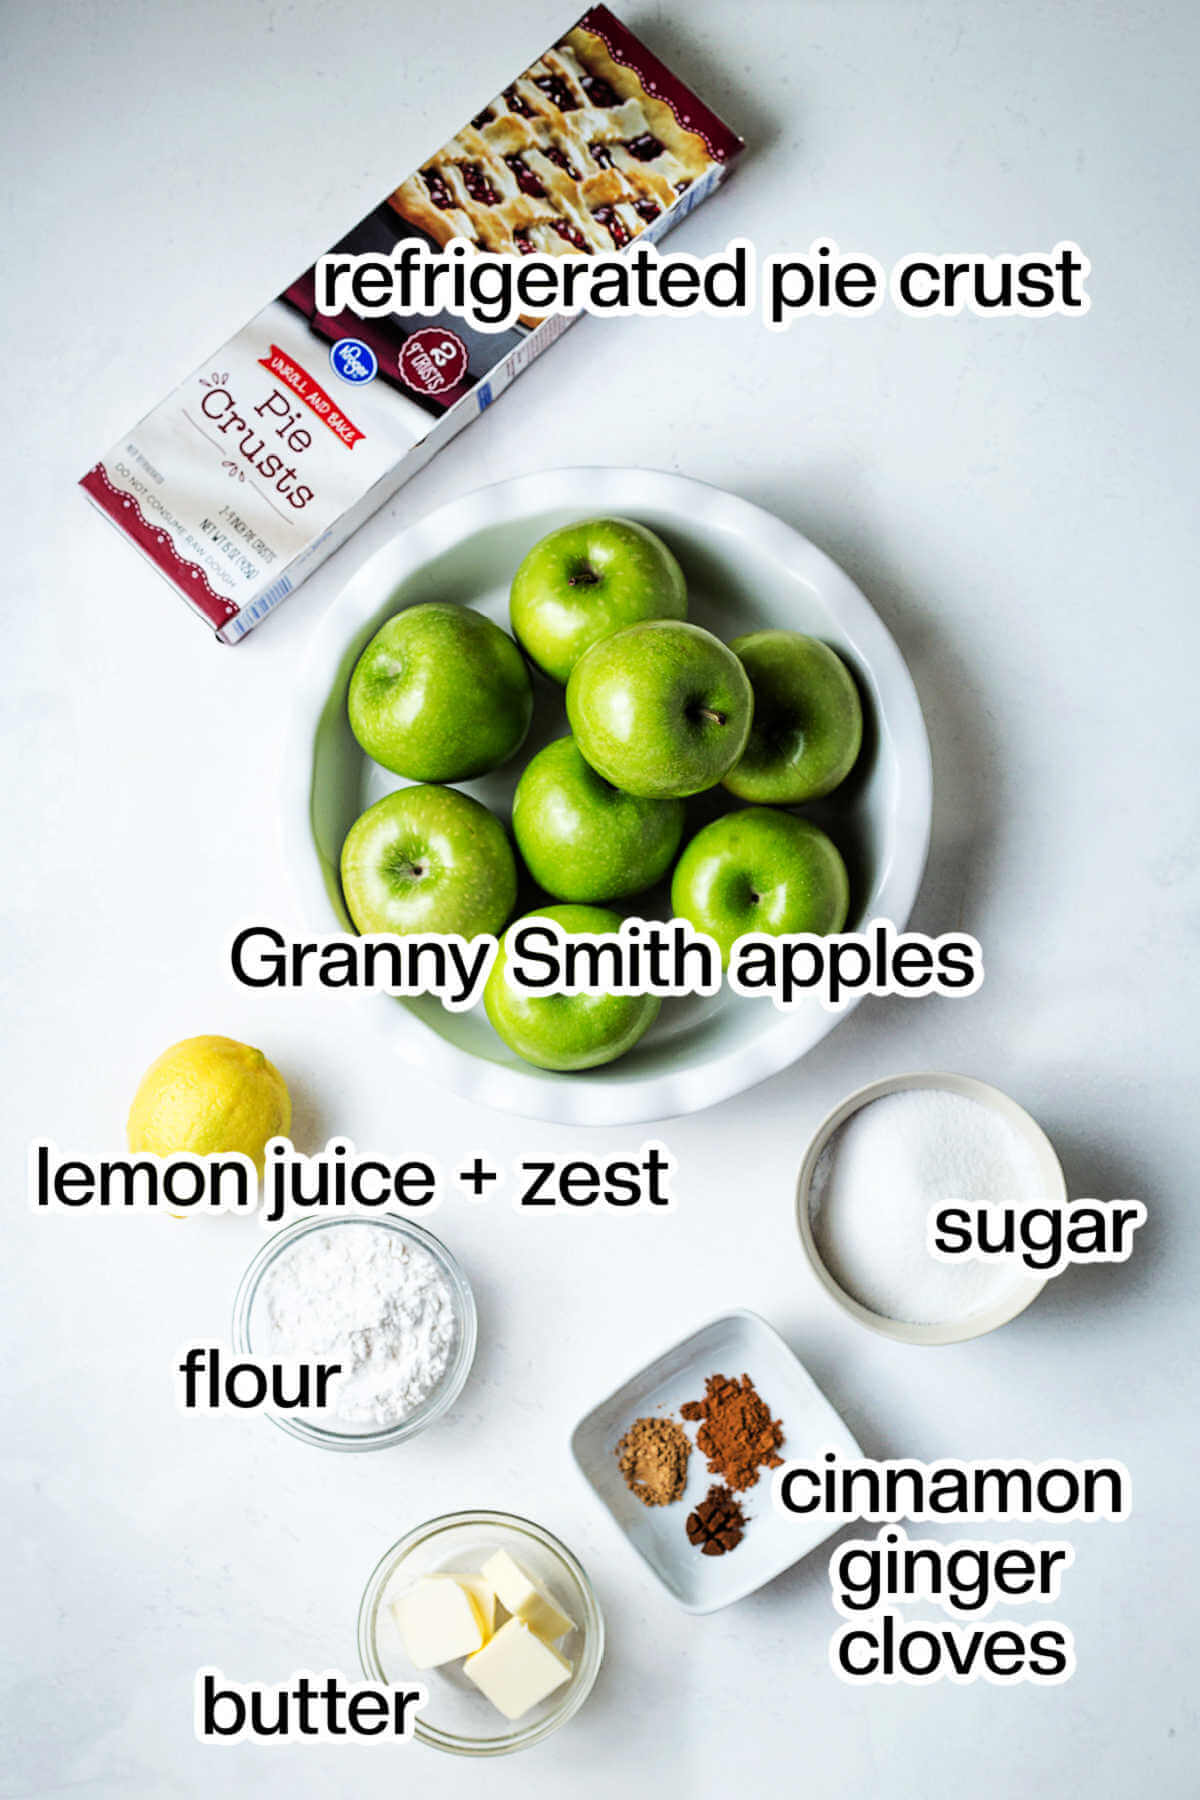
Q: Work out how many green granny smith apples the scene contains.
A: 8